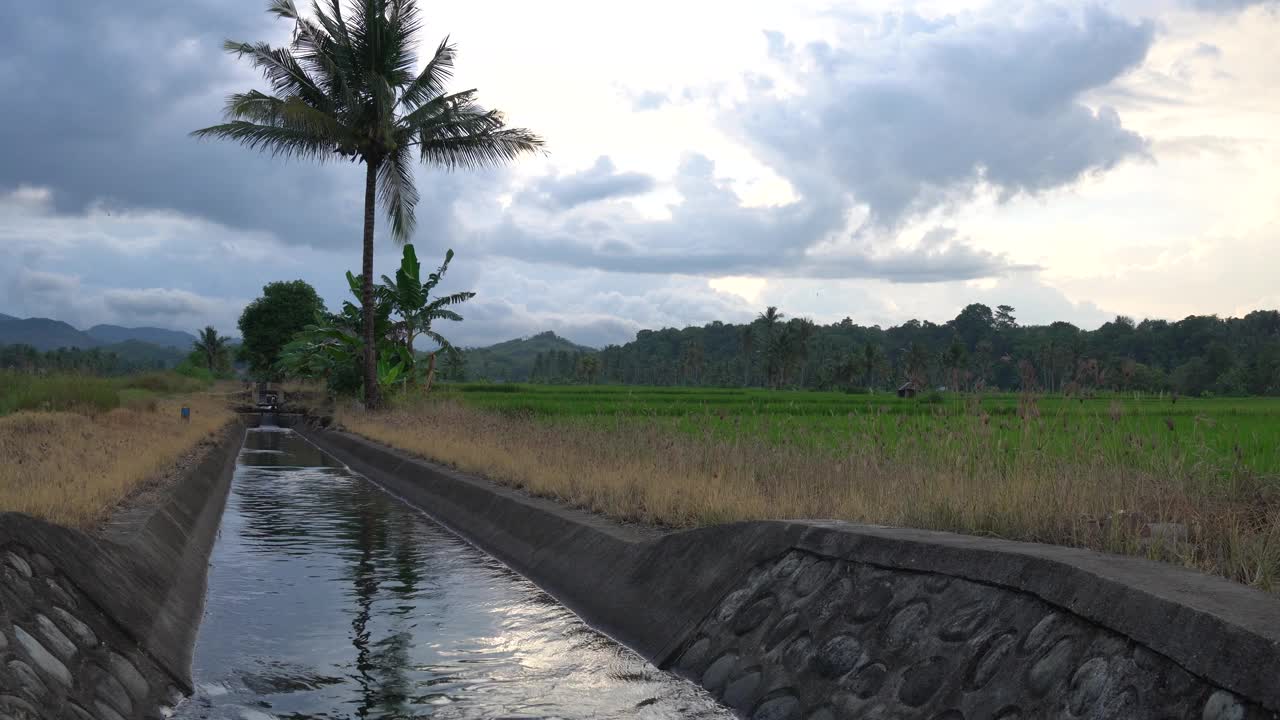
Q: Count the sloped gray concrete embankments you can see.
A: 2